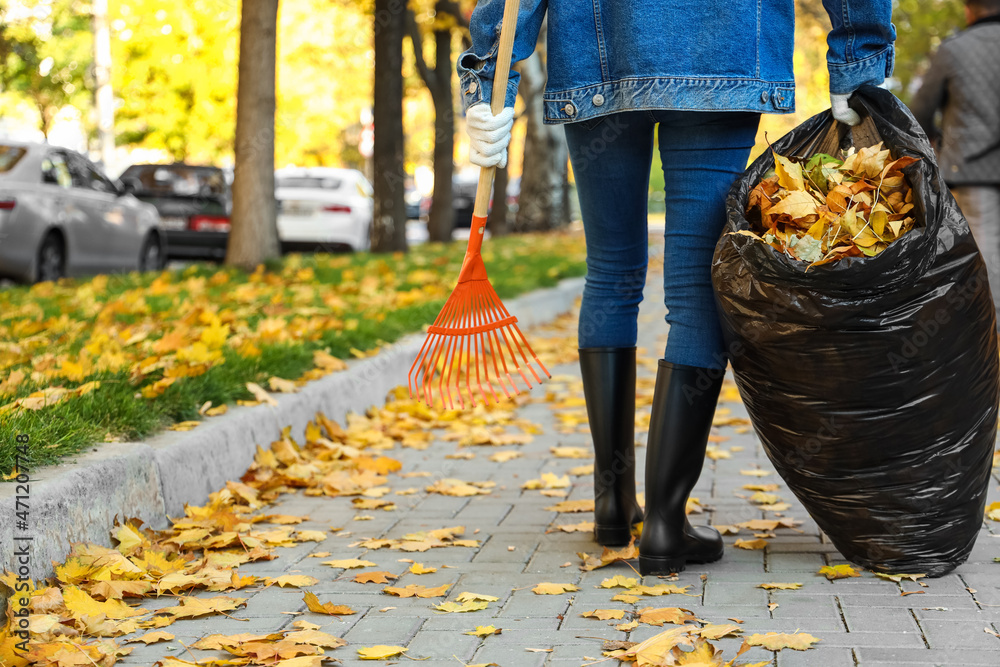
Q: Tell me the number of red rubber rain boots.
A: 0